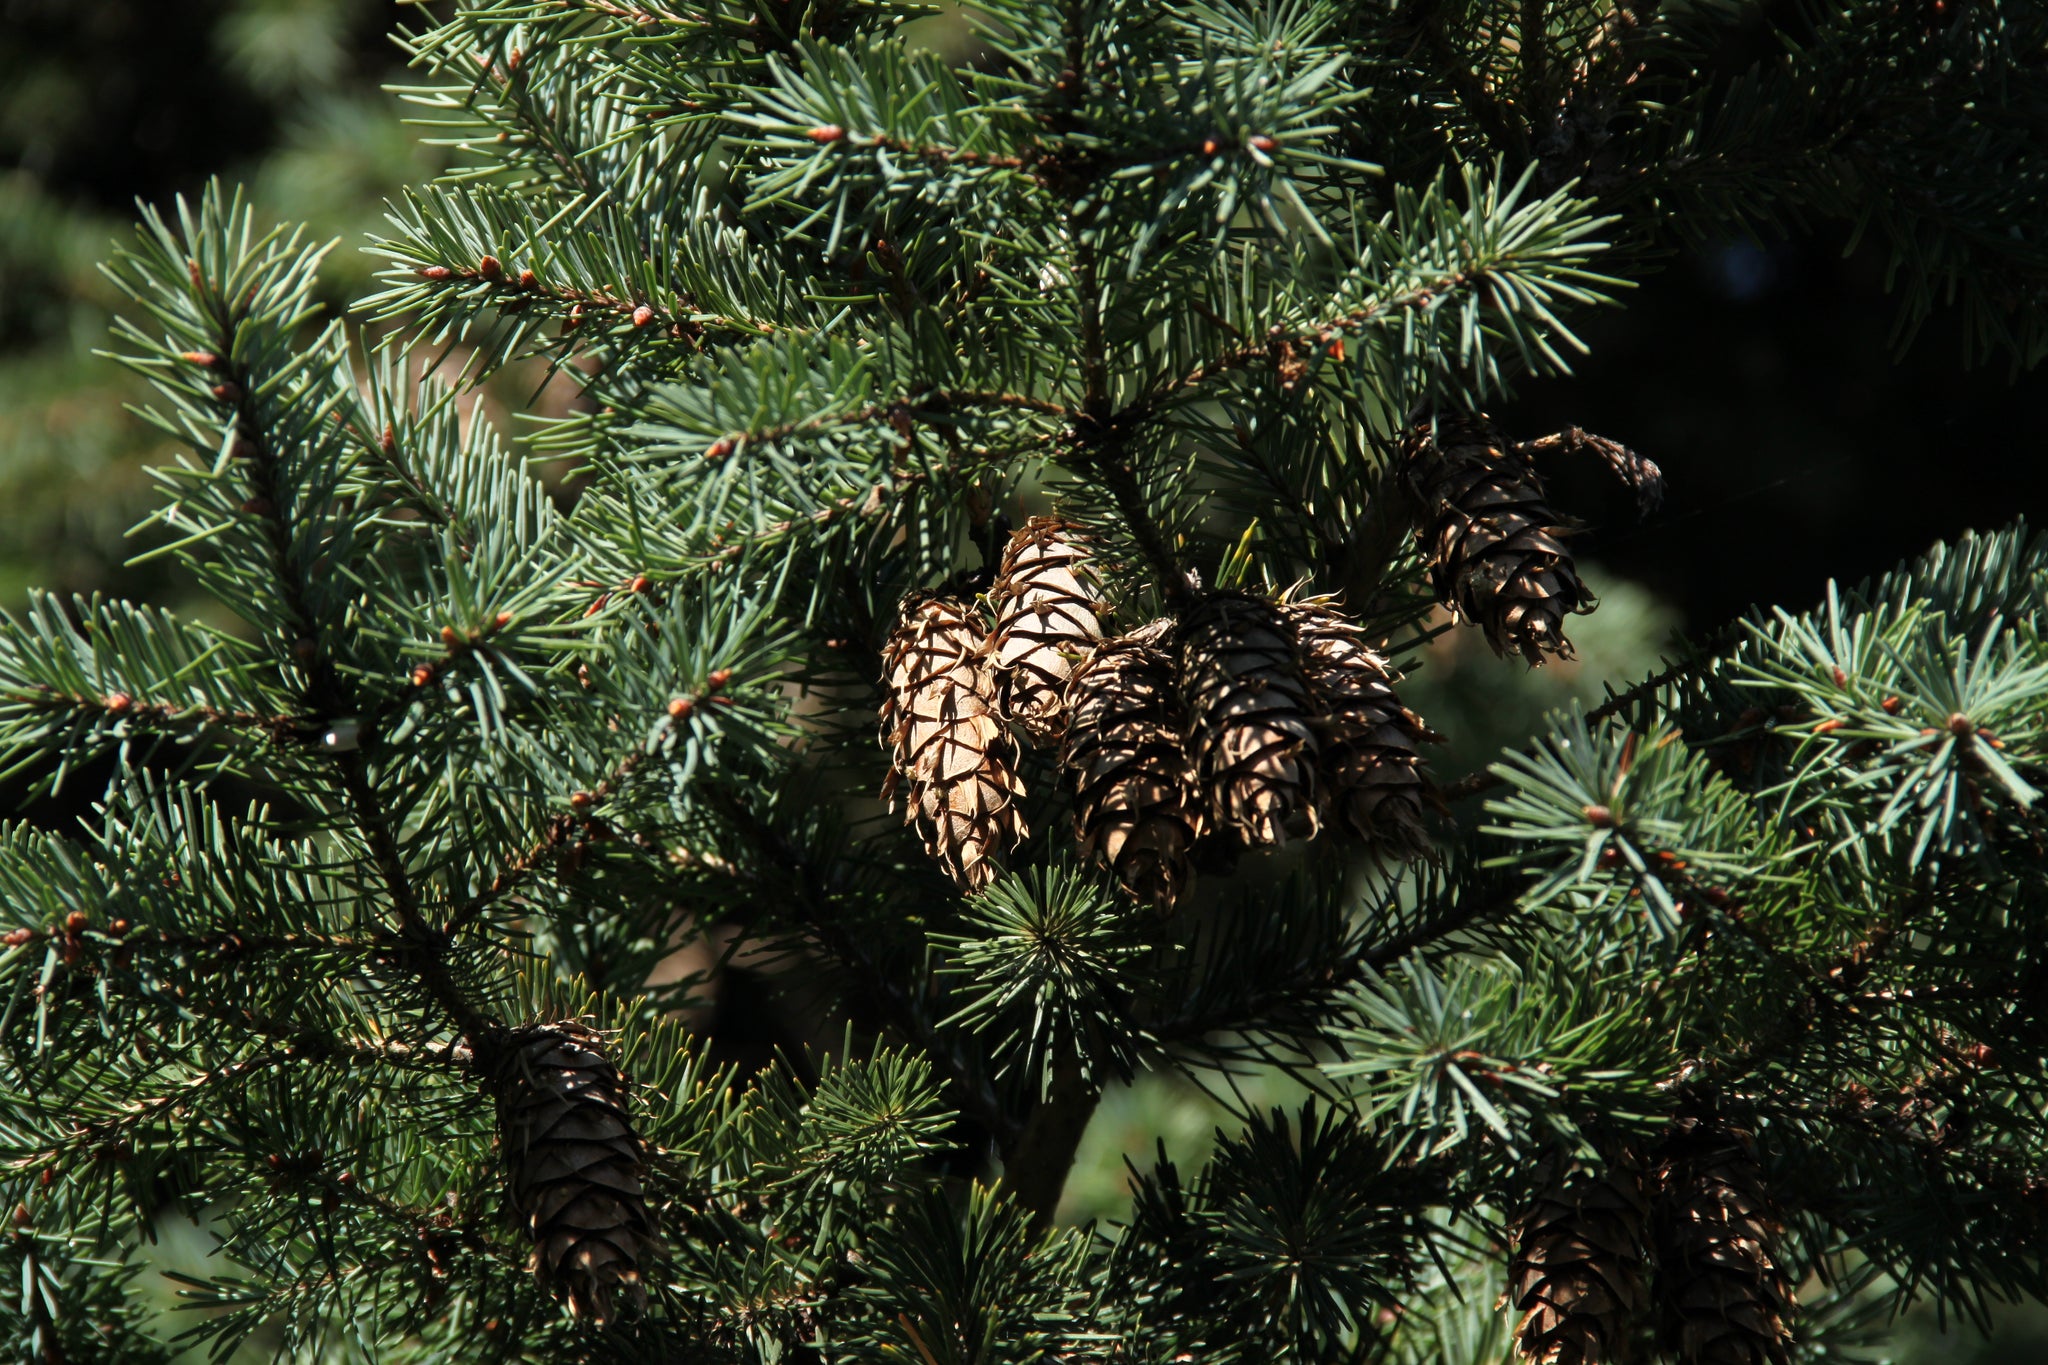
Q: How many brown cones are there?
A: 9